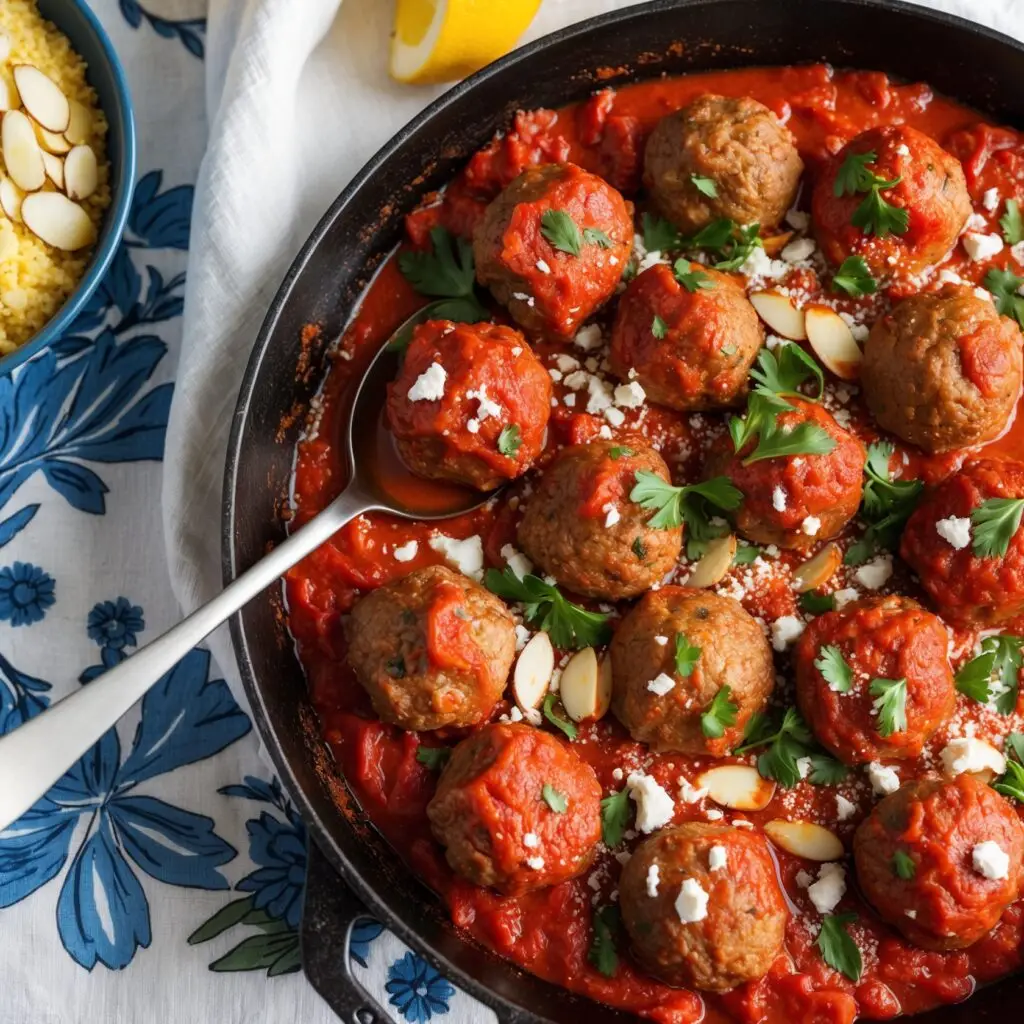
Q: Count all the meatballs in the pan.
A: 15